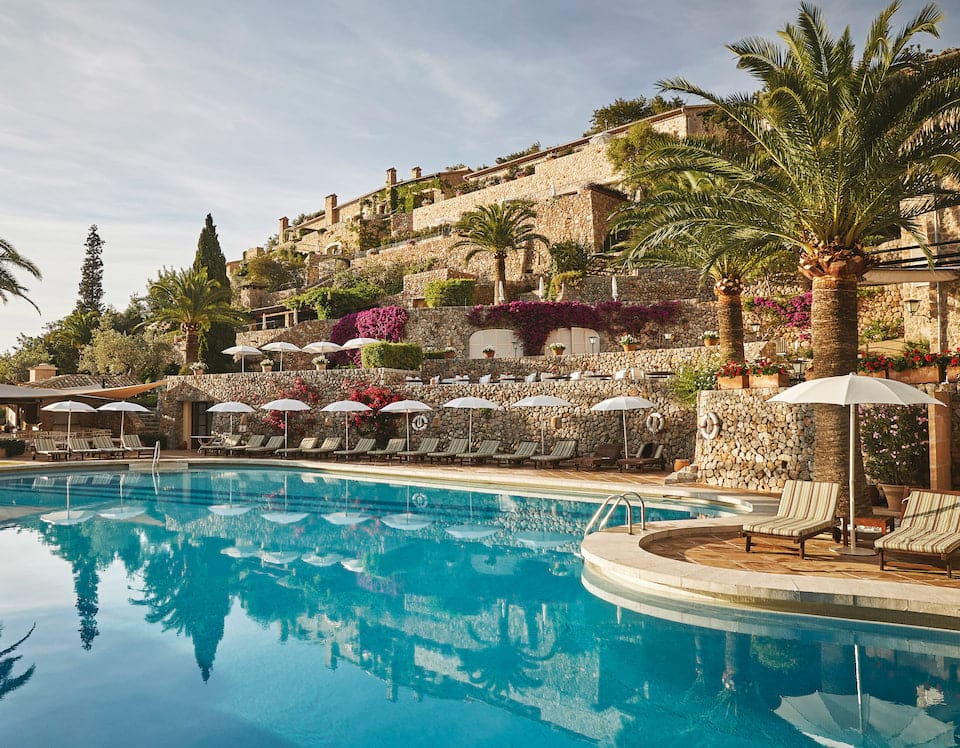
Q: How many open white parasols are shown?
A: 14